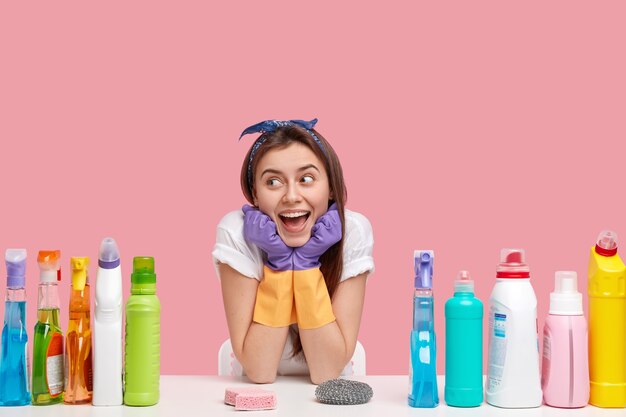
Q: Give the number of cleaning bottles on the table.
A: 10